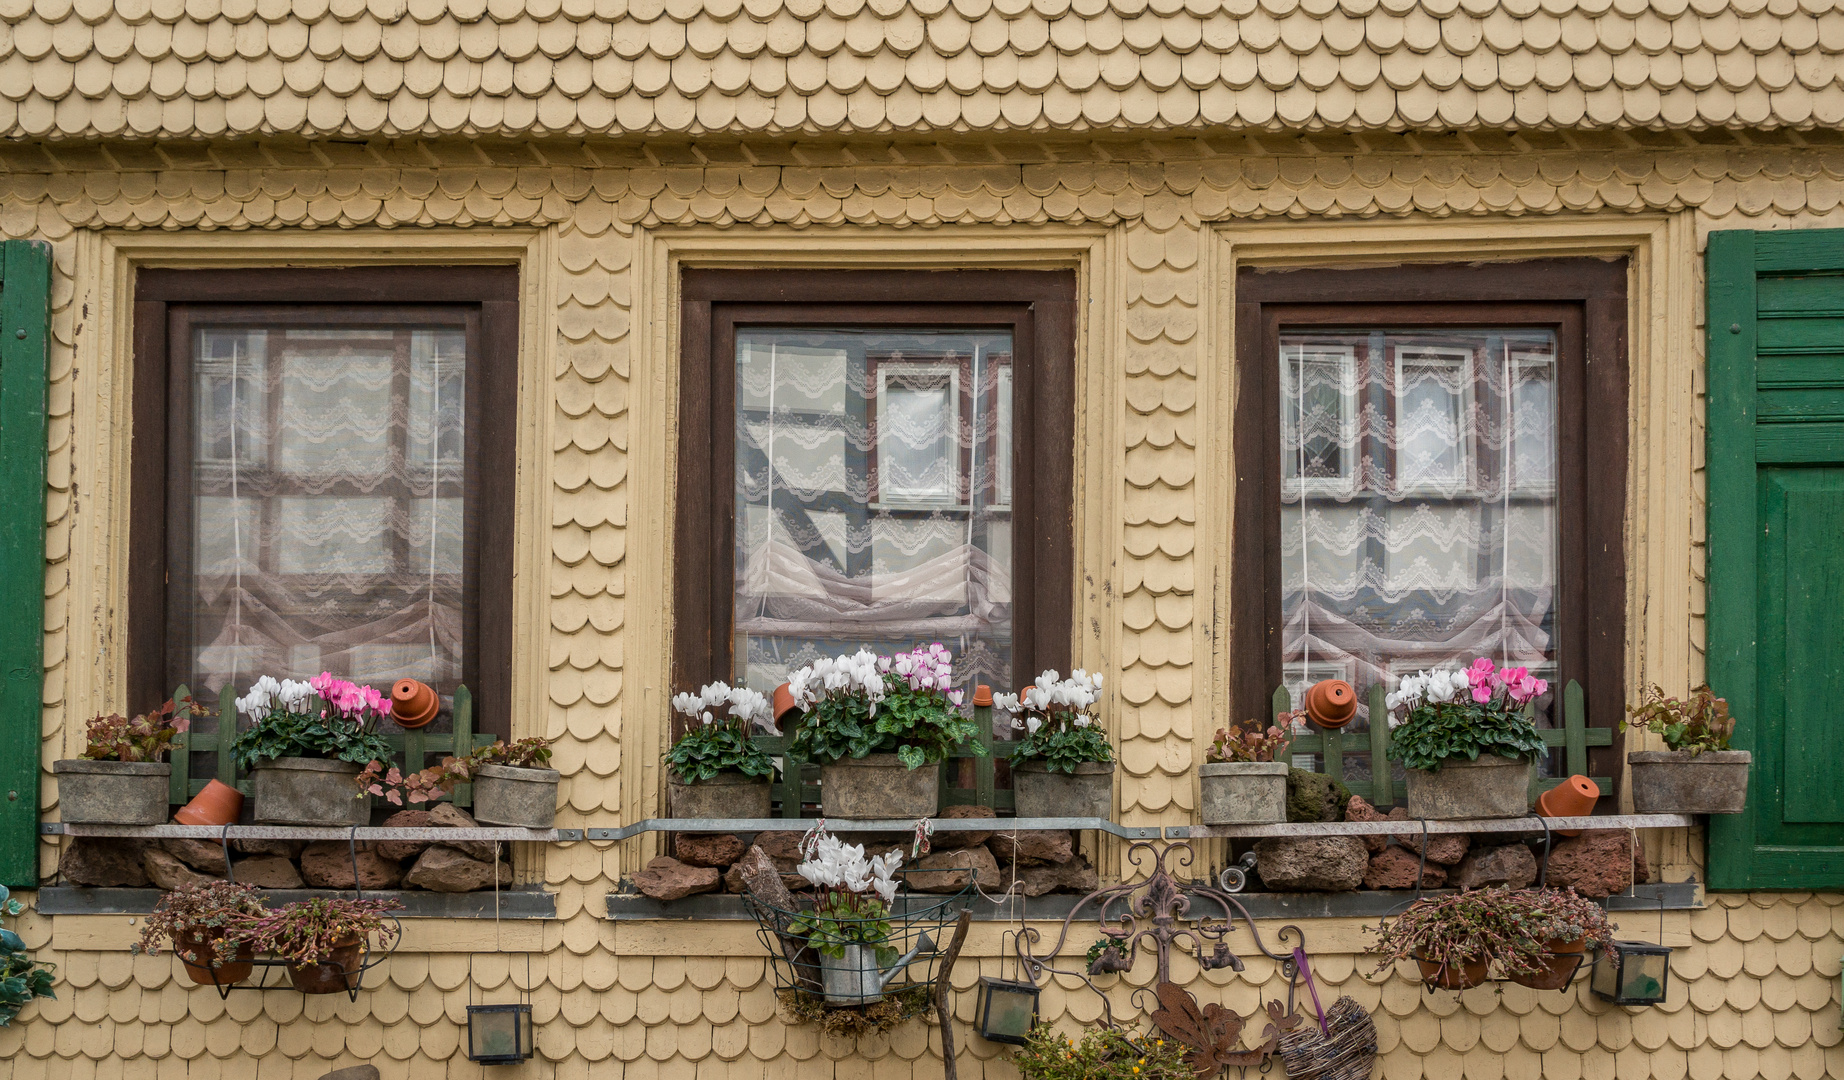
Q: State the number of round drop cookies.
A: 0